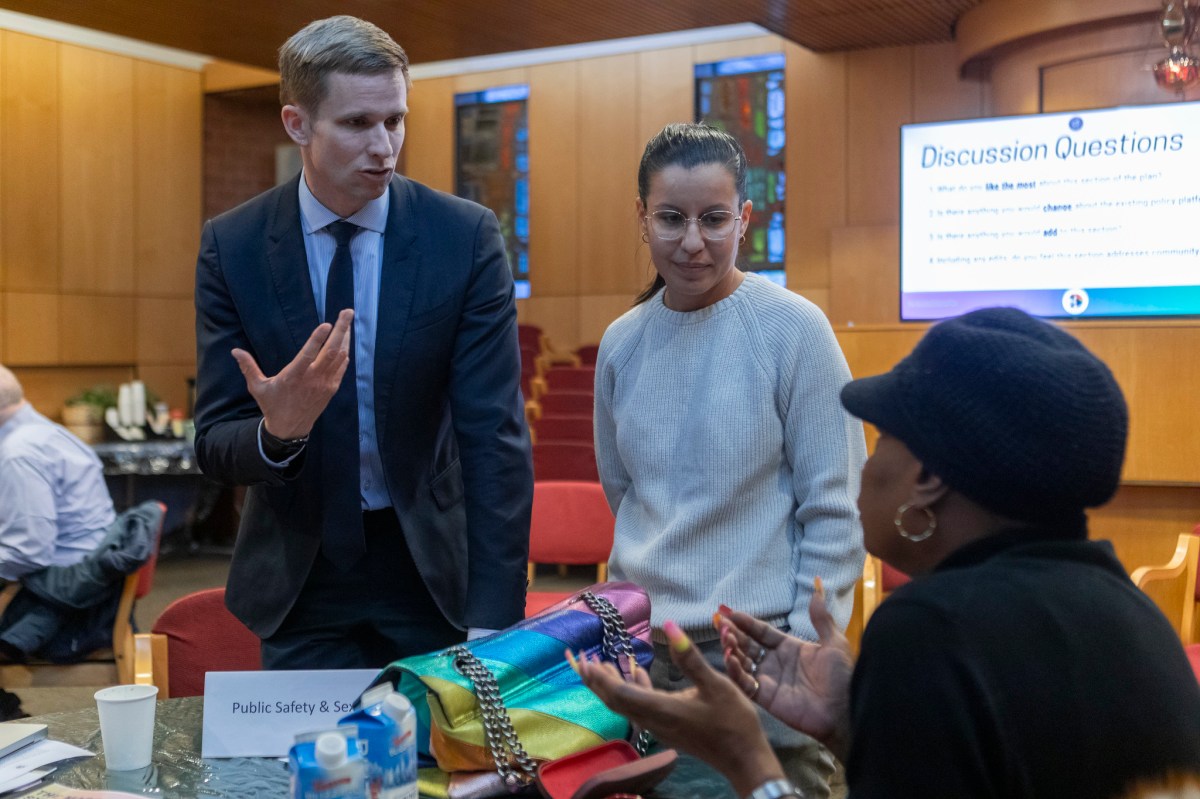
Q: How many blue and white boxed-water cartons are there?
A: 2